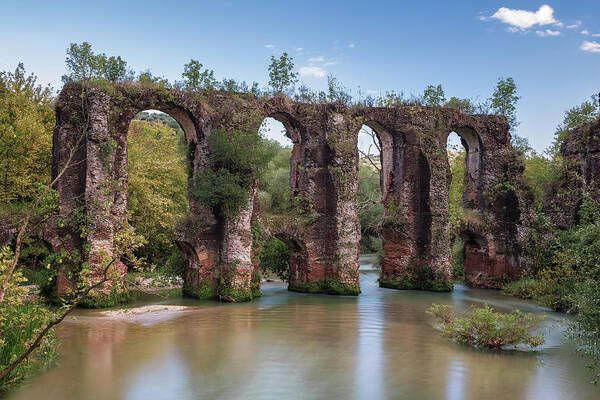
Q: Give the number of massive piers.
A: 5